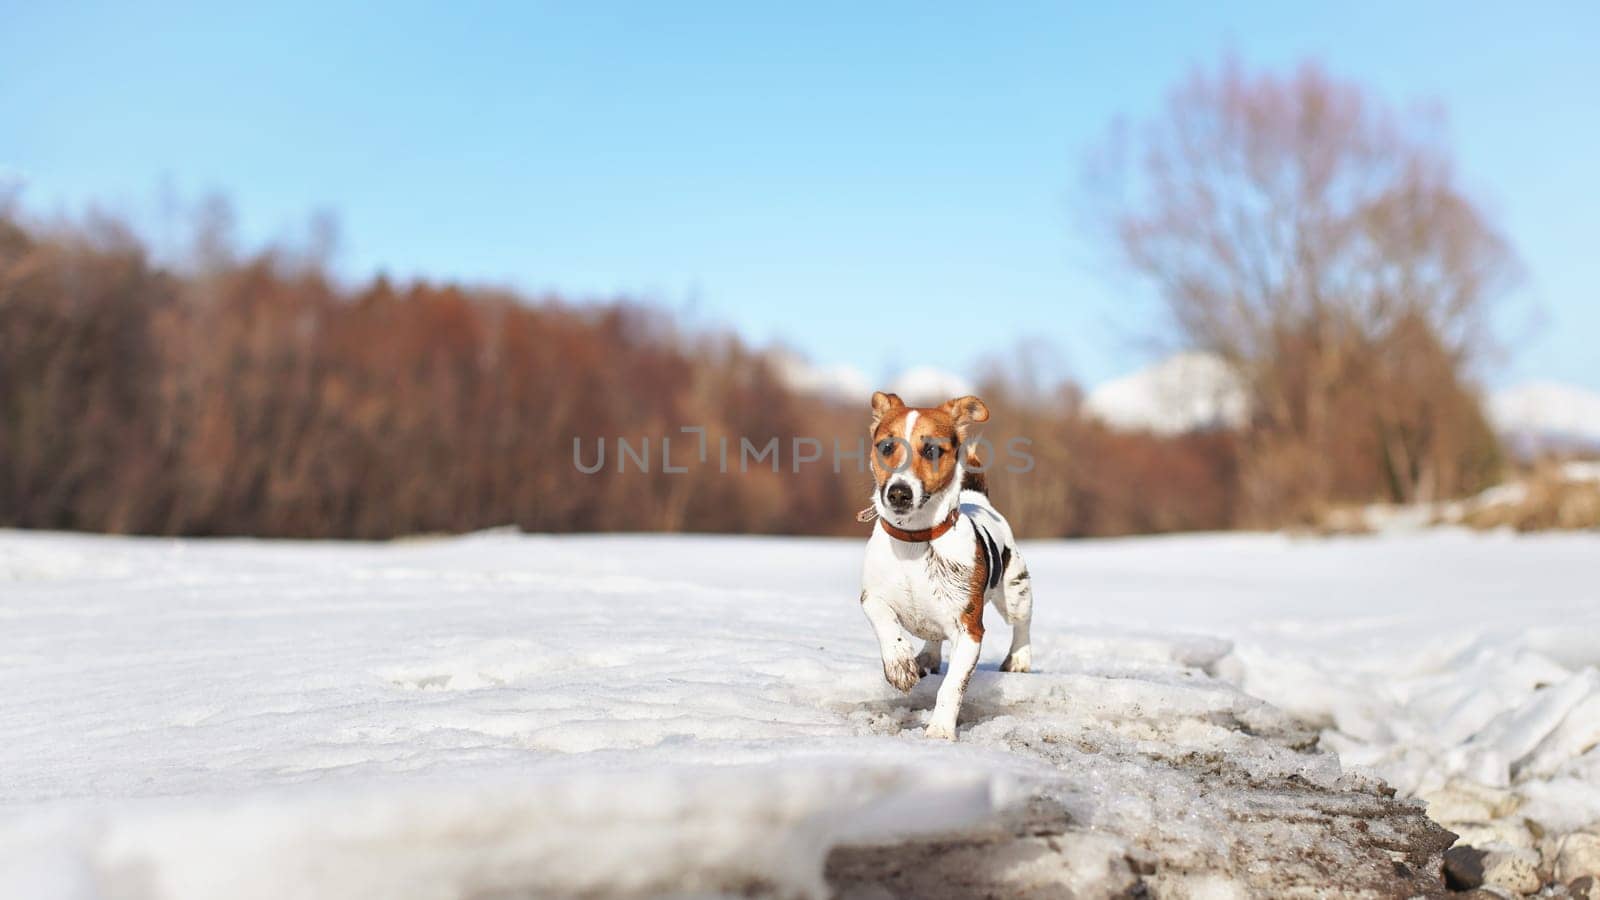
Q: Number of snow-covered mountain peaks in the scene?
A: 4